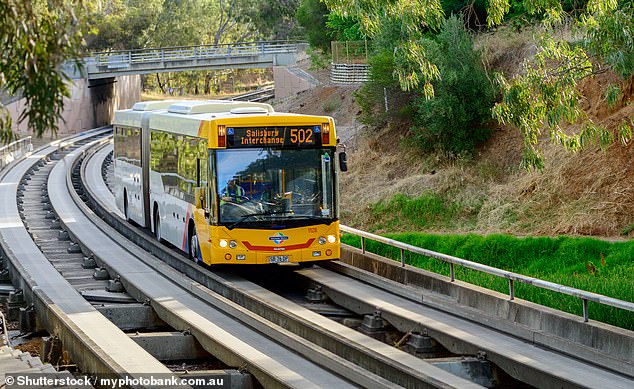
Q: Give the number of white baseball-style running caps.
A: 0